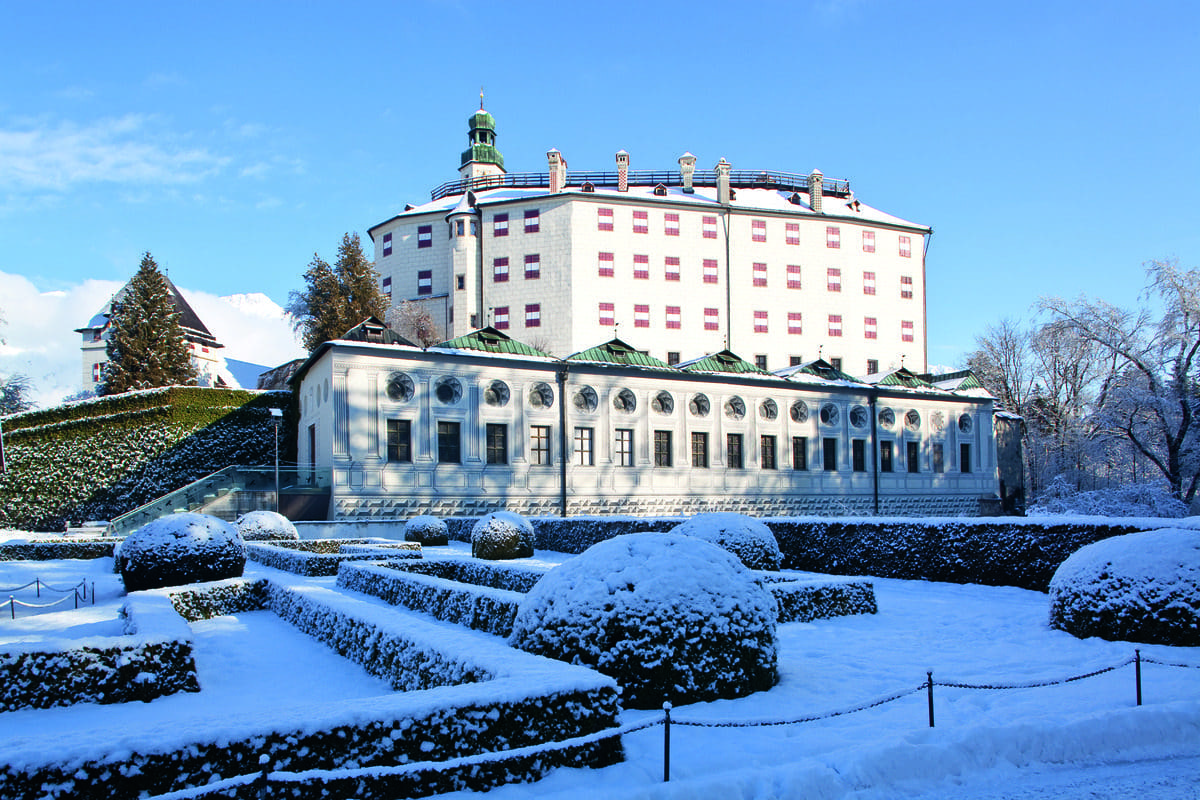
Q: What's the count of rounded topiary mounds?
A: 7